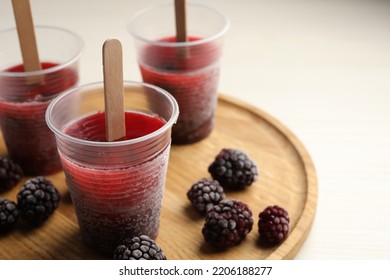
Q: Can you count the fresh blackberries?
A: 8